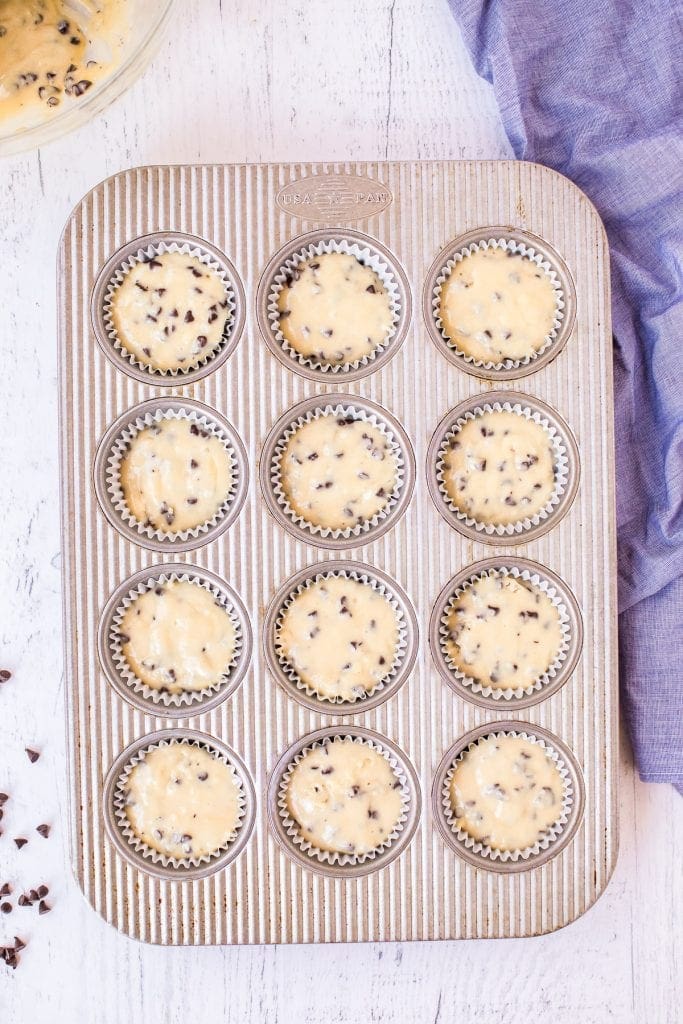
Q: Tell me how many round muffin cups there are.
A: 12